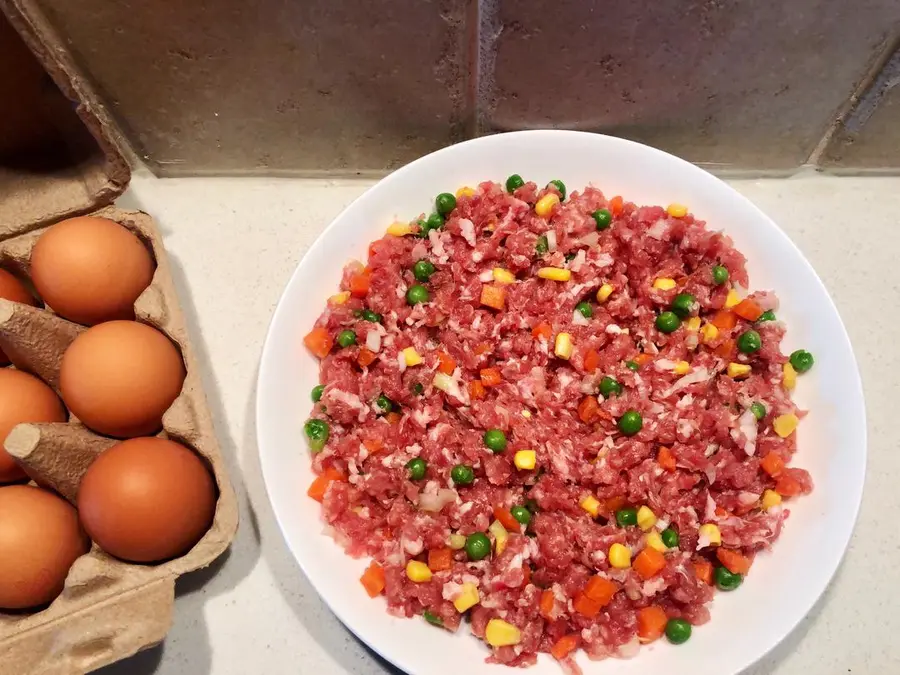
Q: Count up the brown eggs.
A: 6